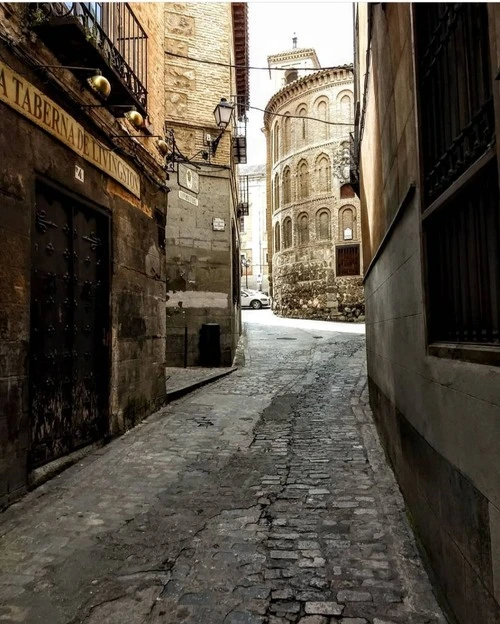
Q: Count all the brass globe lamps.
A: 3